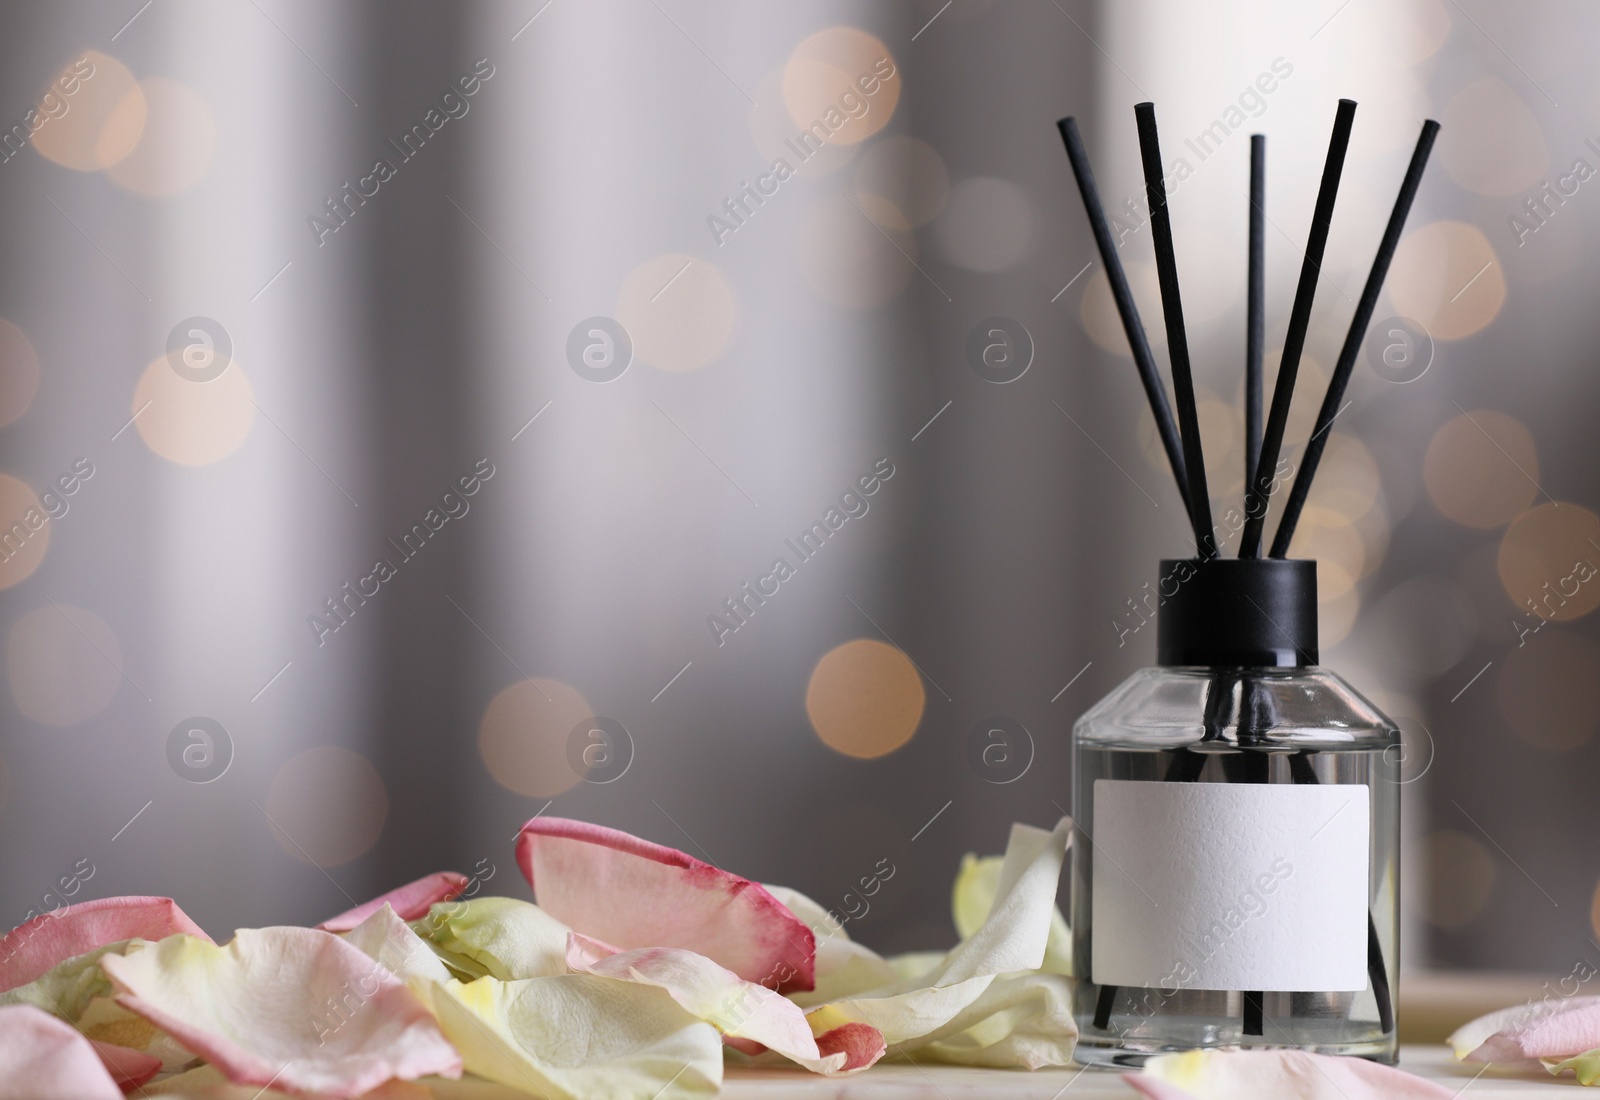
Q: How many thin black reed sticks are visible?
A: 5